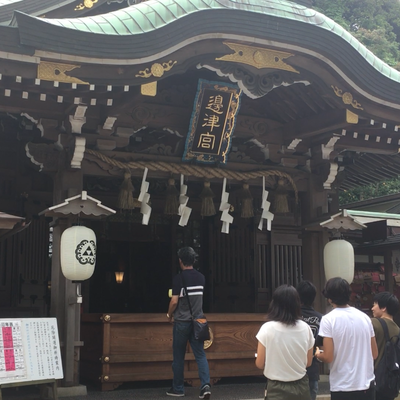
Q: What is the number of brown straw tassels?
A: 5